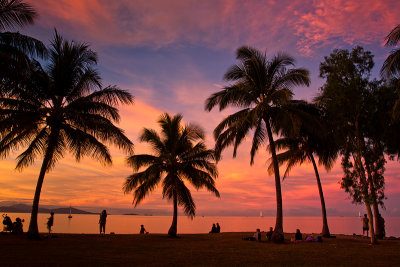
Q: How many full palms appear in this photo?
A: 4